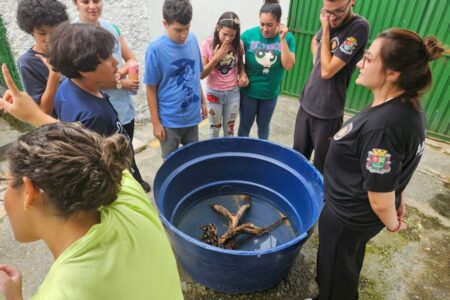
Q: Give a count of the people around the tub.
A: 9